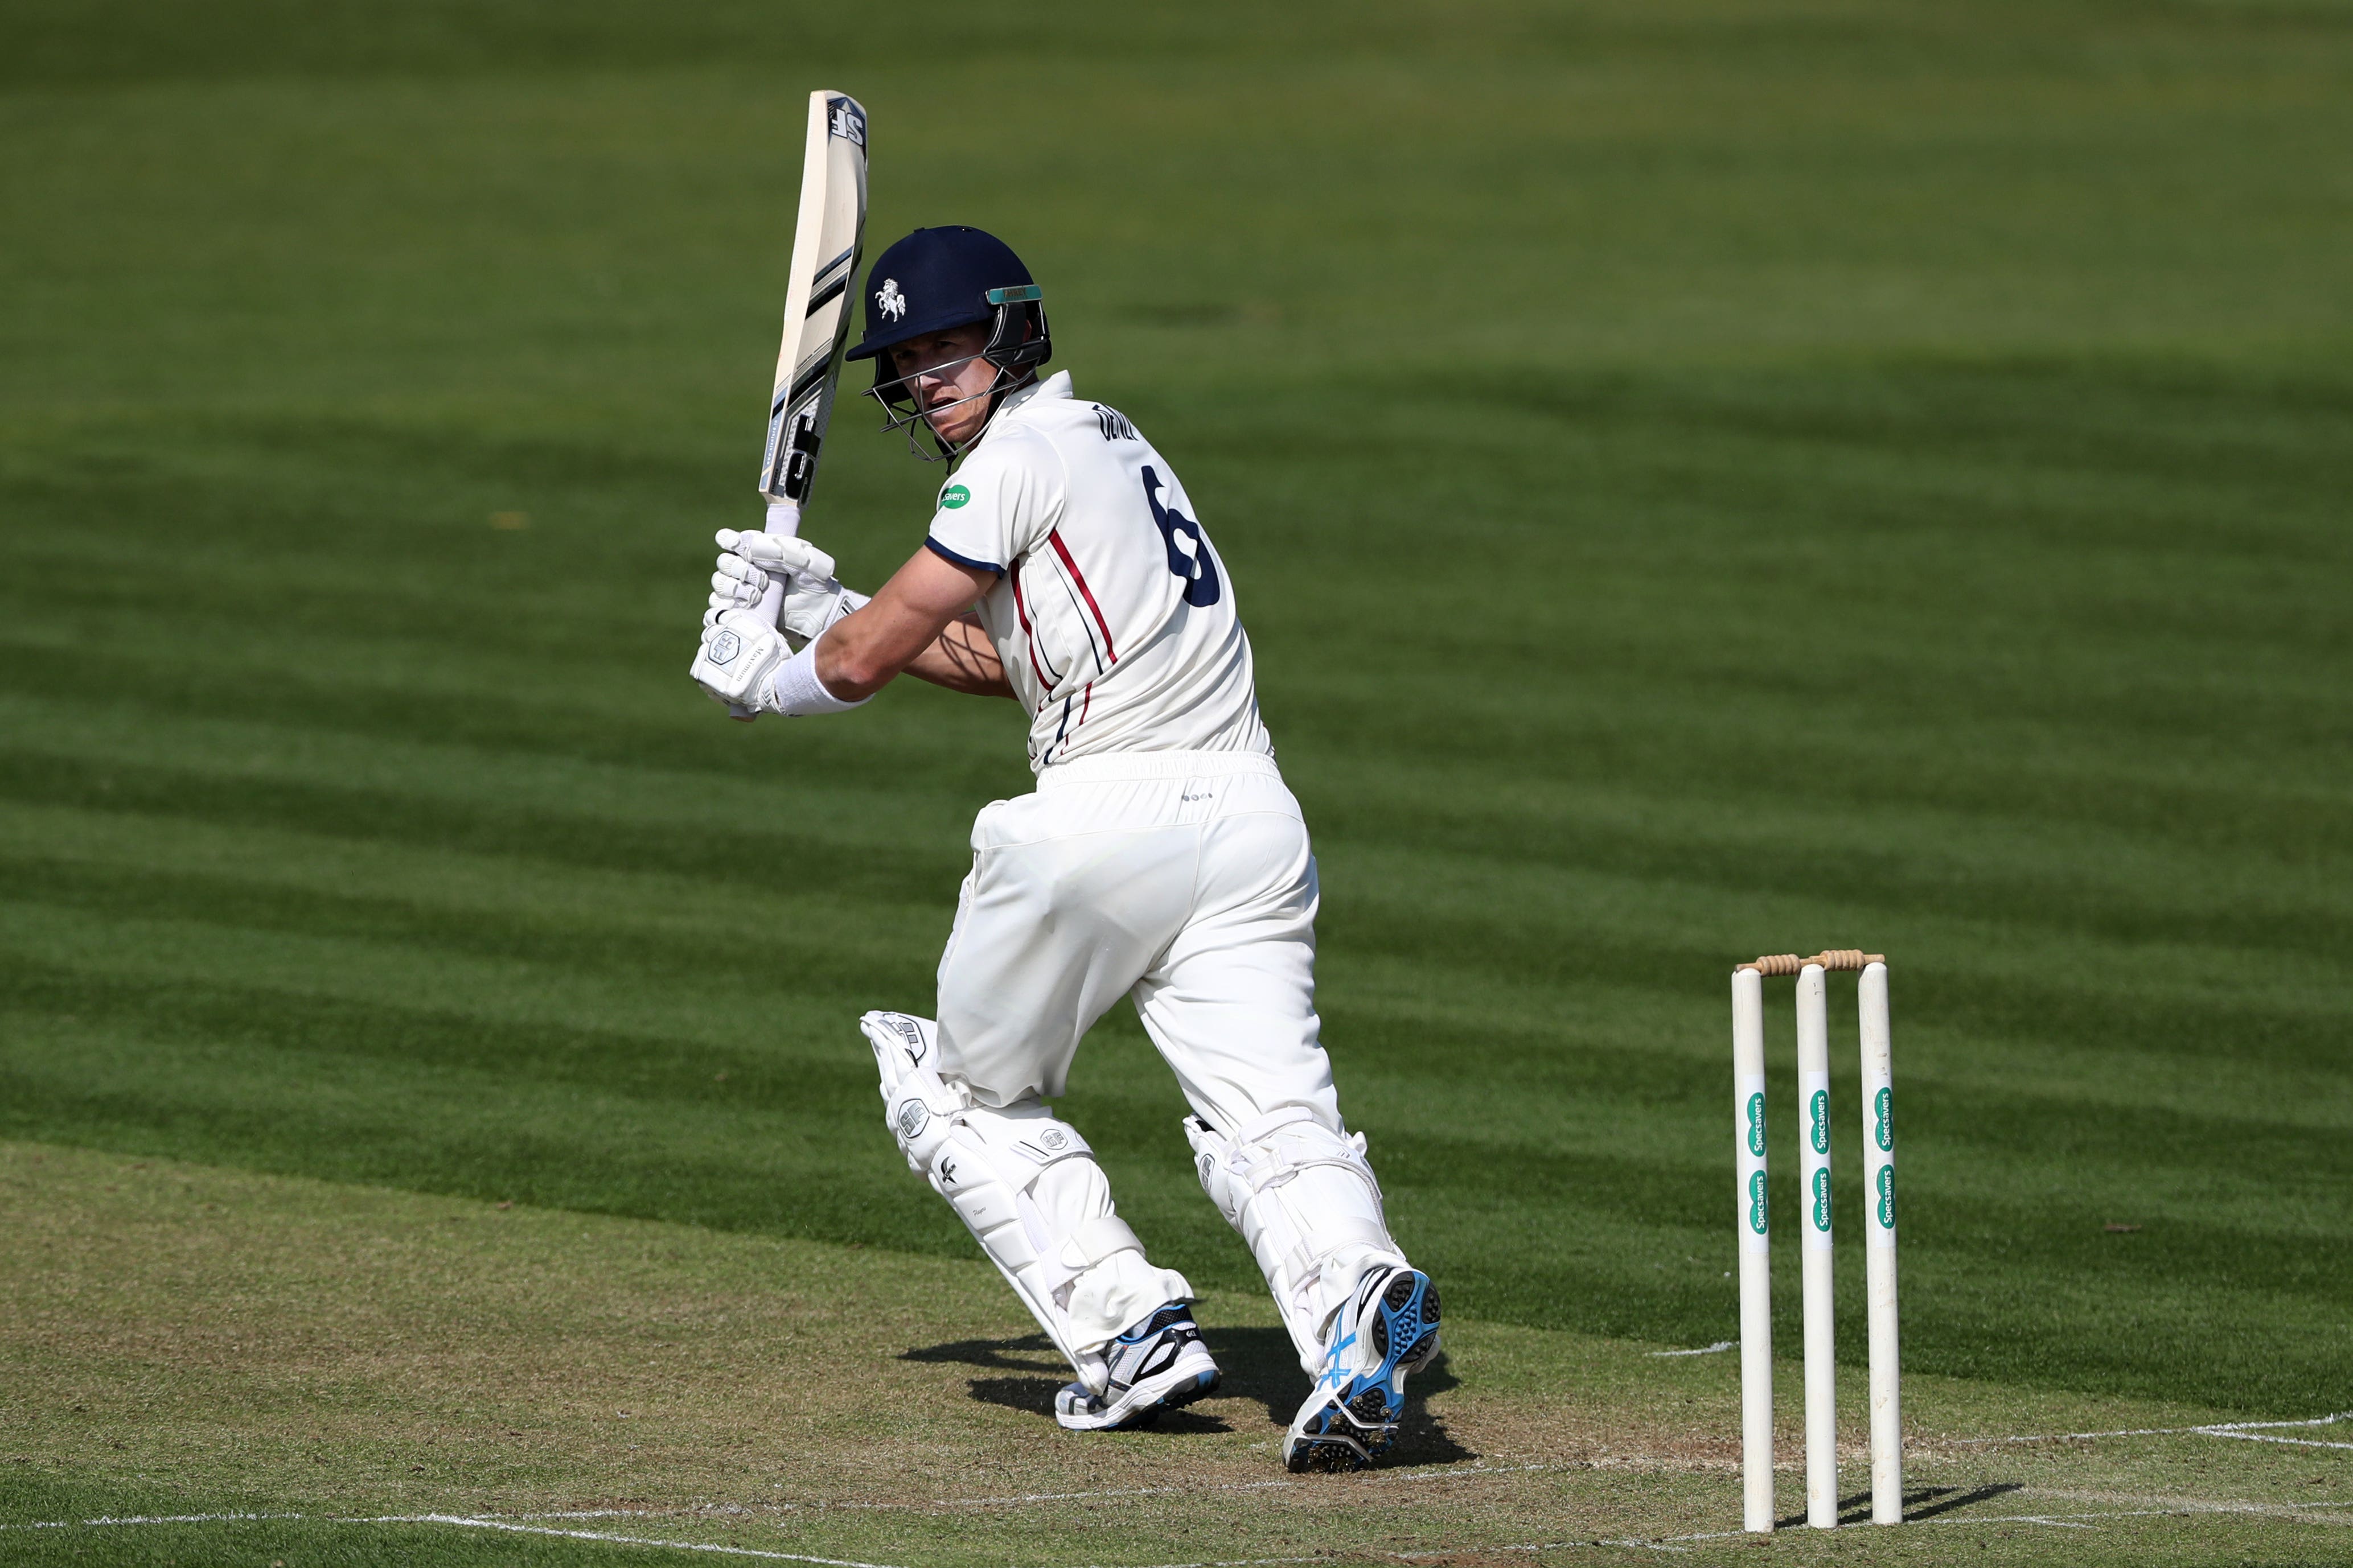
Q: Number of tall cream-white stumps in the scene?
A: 3